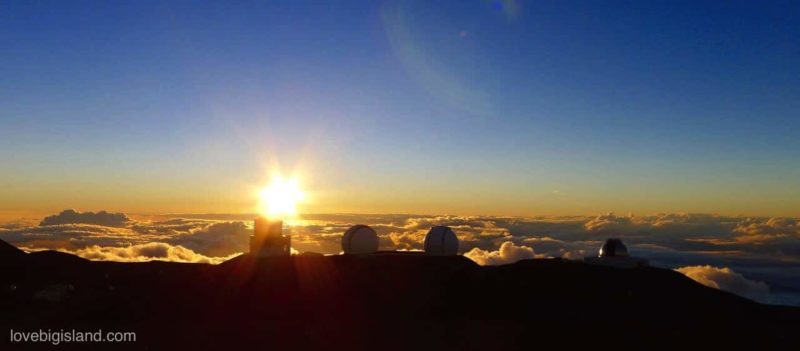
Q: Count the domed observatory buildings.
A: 3